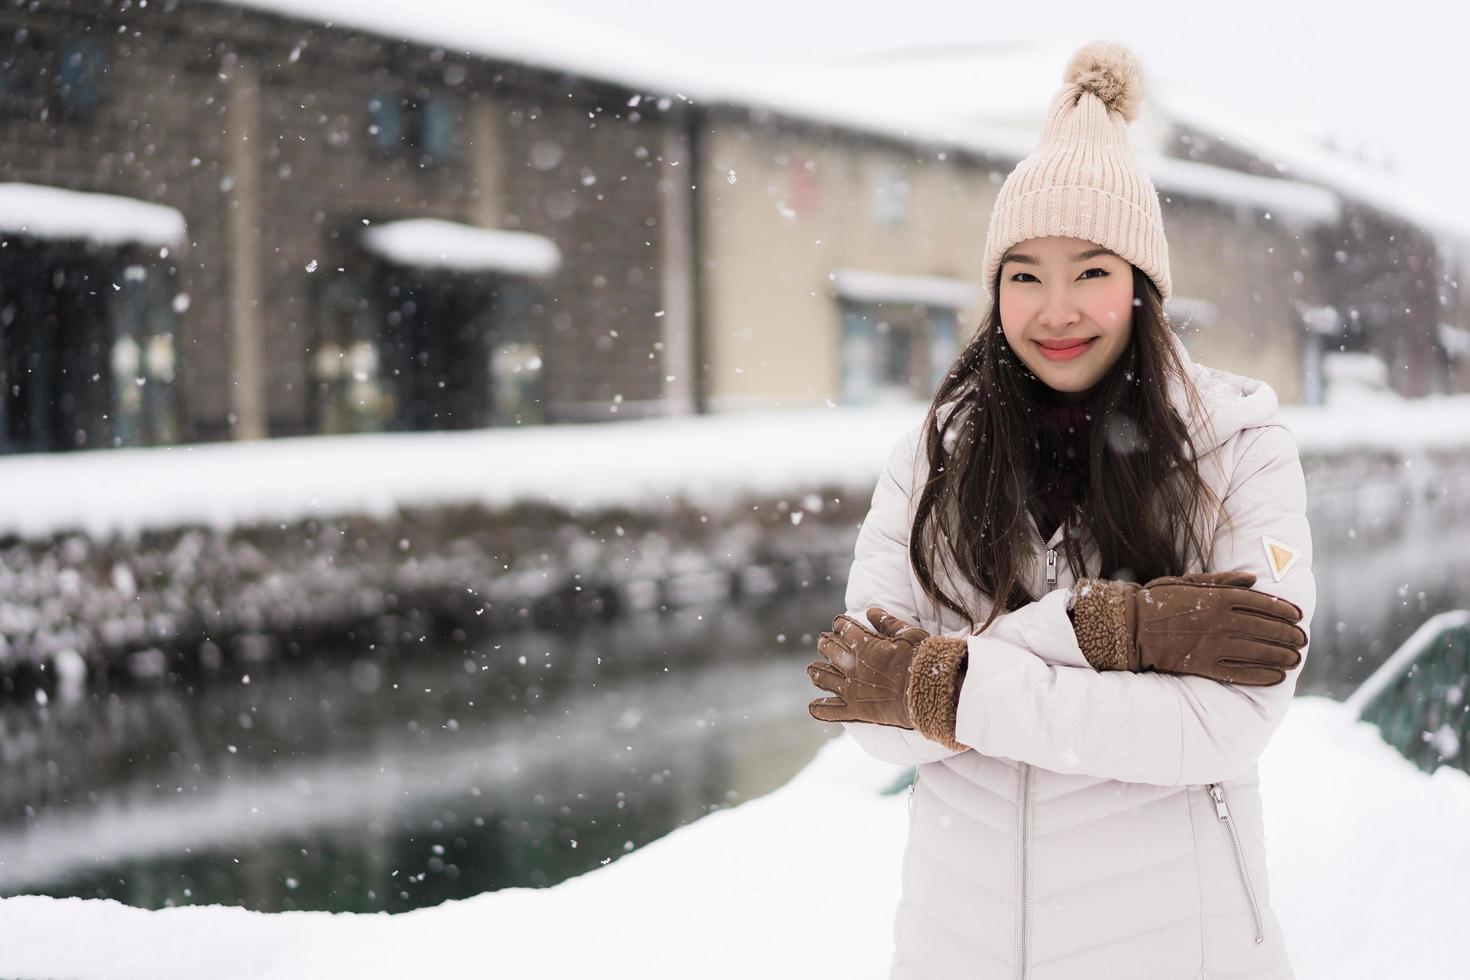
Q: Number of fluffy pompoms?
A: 1